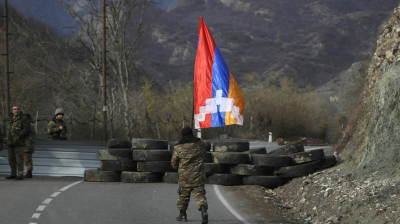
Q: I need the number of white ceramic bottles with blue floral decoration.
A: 0